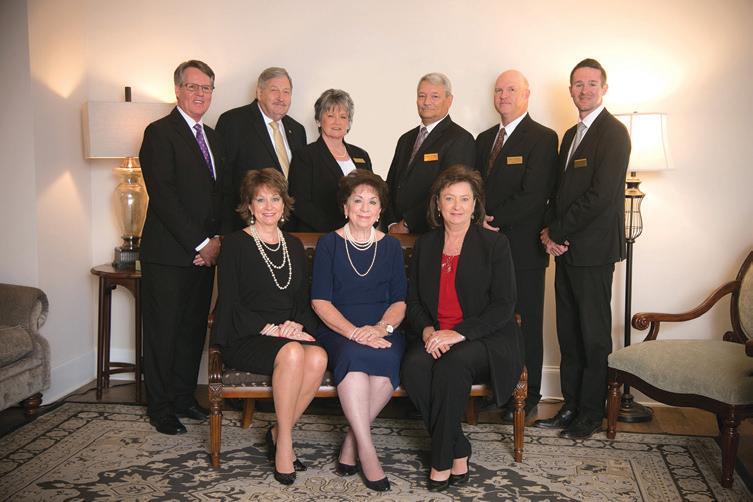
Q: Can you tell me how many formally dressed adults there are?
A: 9